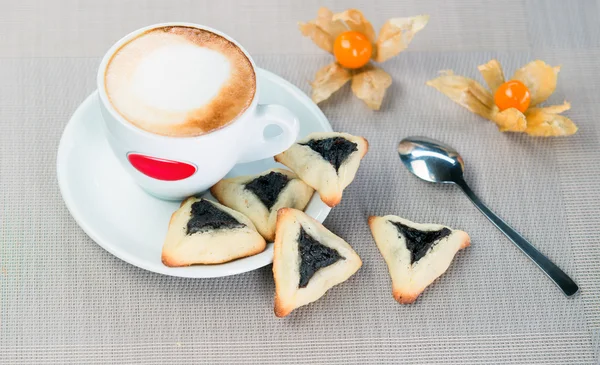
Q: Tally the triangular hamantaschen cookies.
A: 5